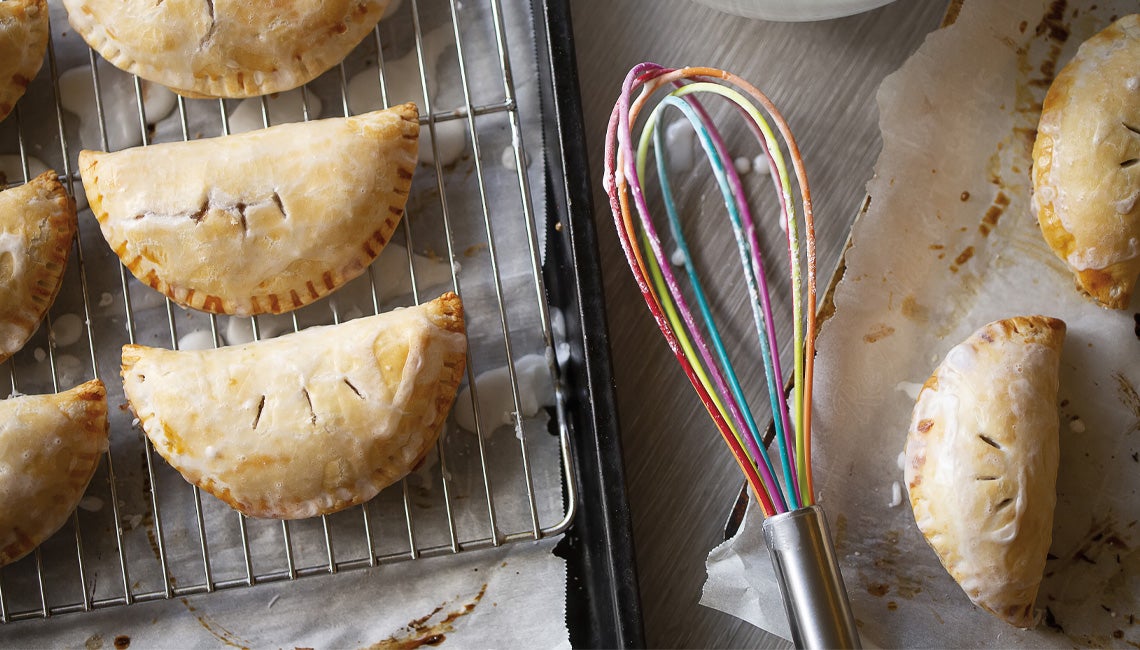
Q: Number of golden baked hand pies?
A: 8